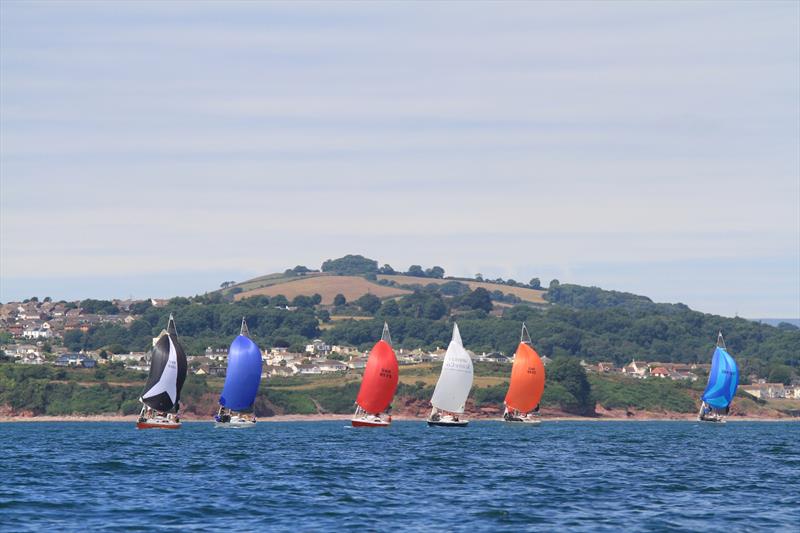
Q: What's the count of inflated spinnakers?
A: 6